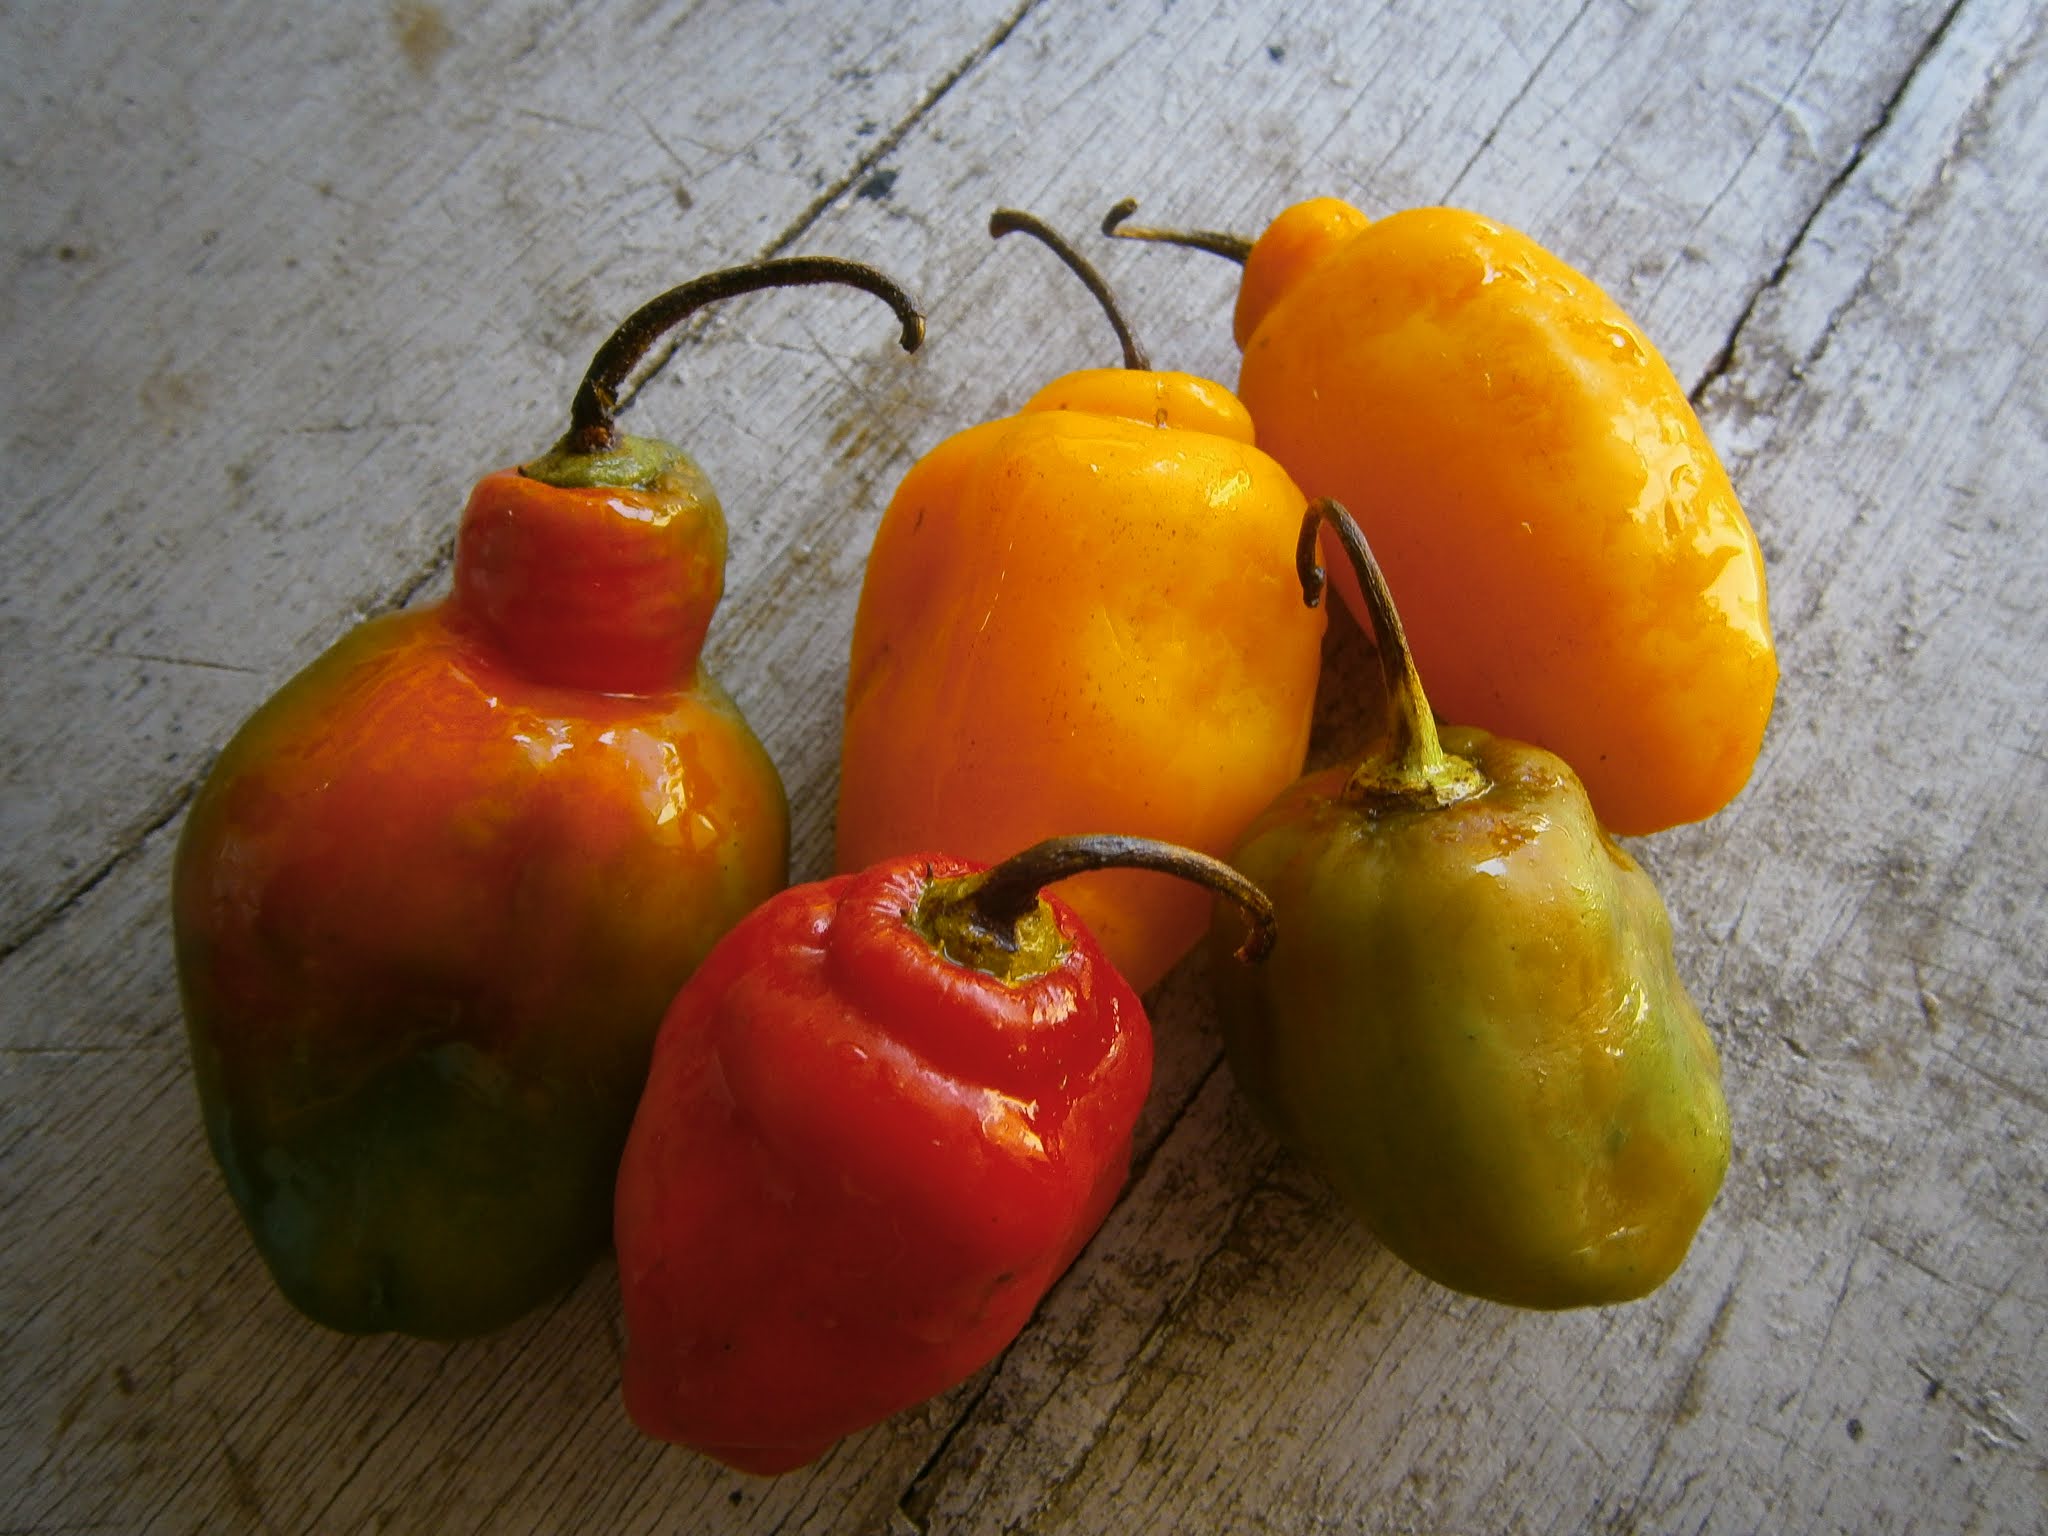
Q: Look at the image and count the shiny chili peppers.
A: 5